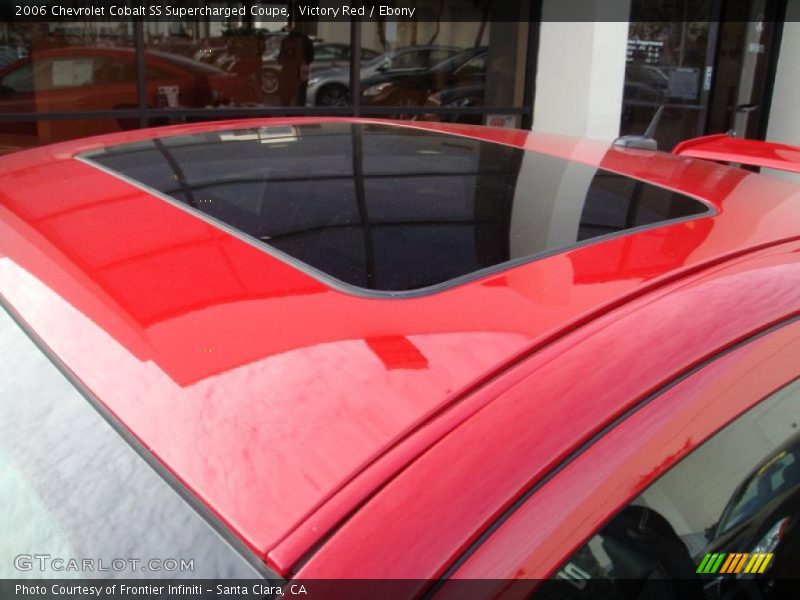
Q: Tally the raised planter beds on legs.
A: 0